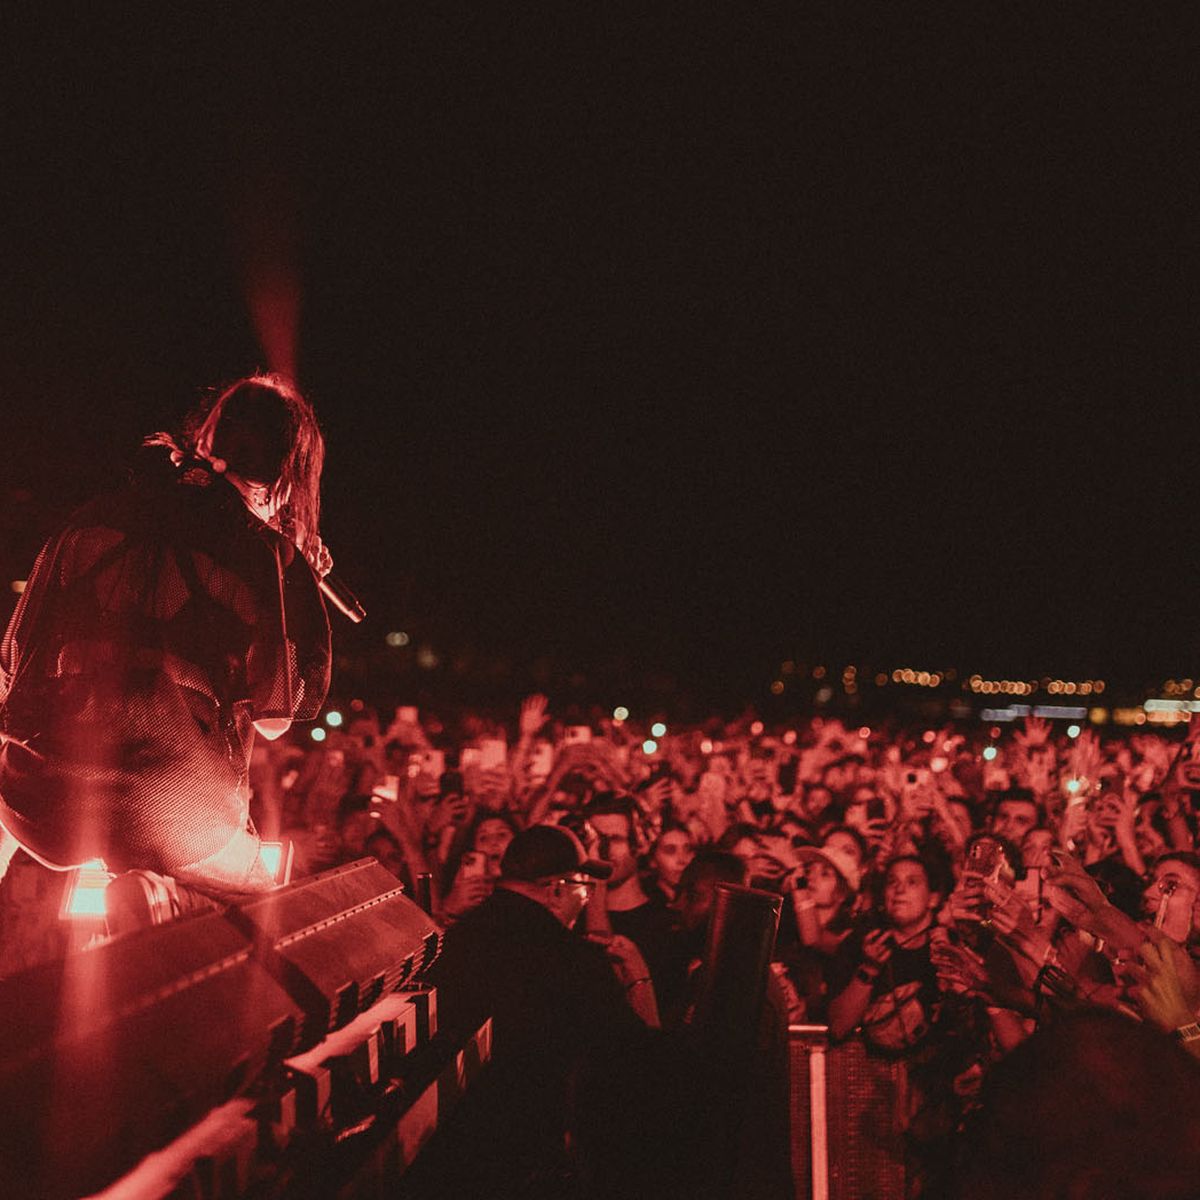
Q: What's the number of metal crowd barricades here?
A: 1